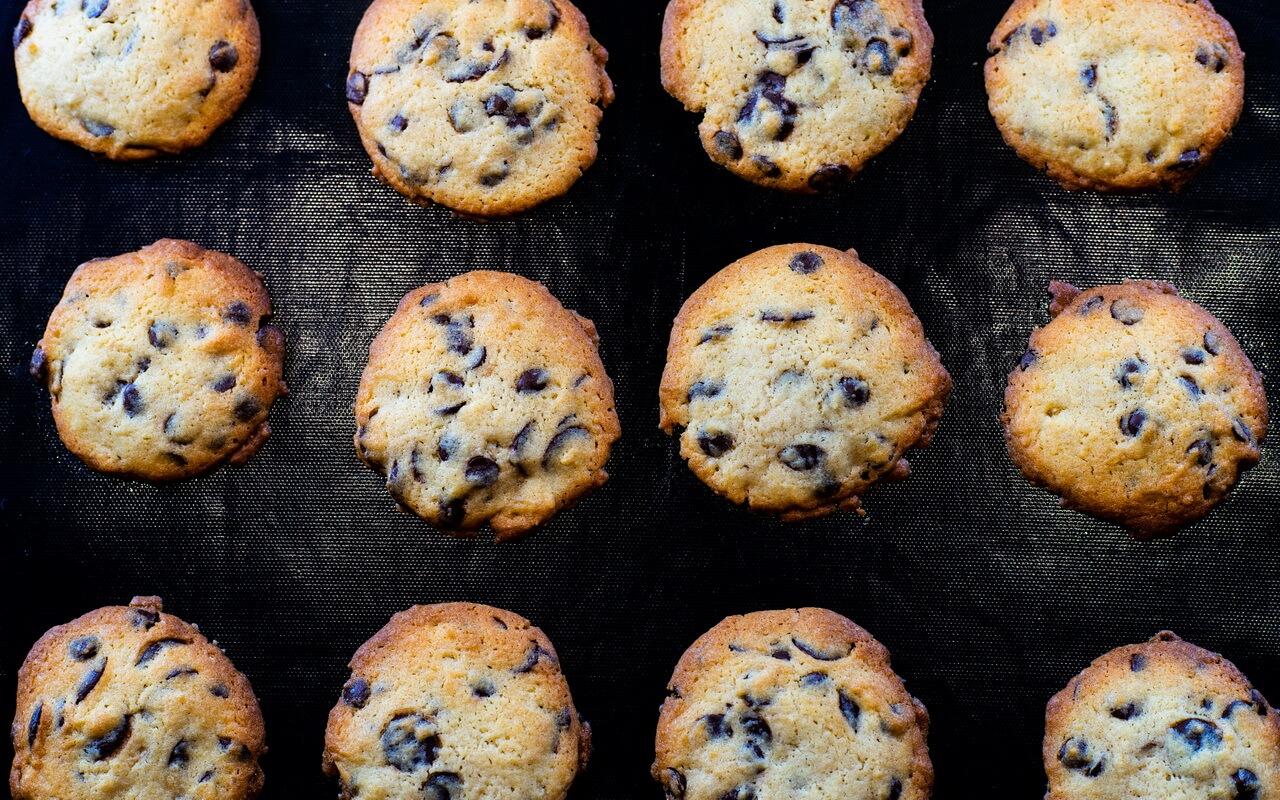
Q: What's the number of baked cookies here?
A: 12